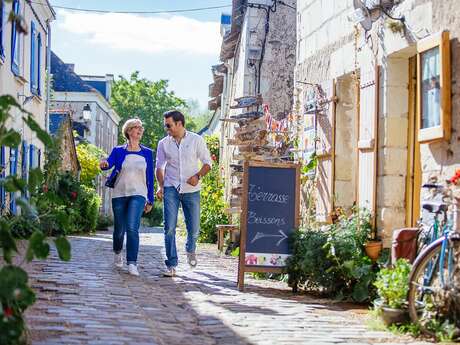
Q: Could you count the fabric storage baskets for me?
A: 0